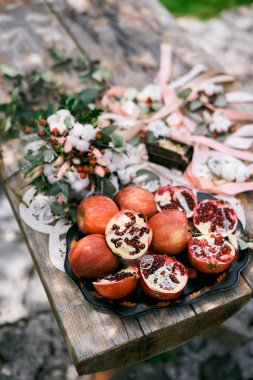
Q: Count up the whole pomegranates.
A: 4